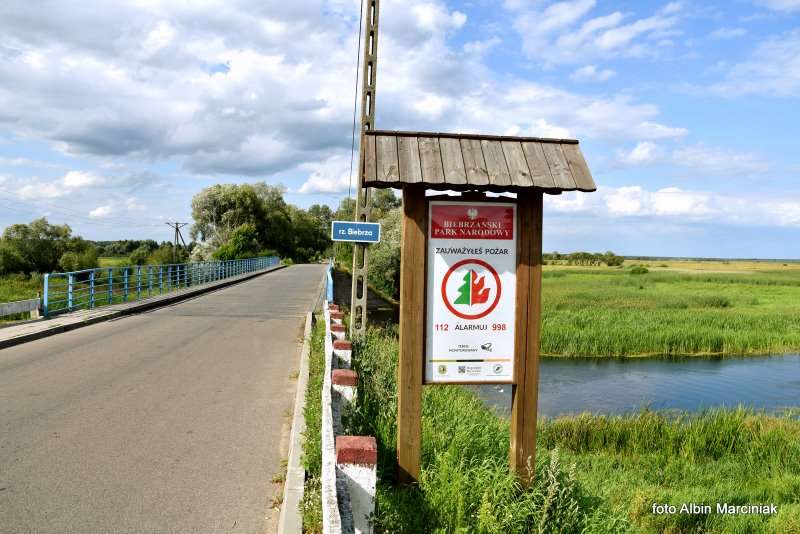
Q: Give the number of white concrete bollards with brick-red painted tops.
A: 6